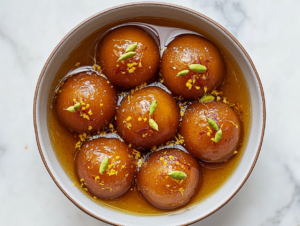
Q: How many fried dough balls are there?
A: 7